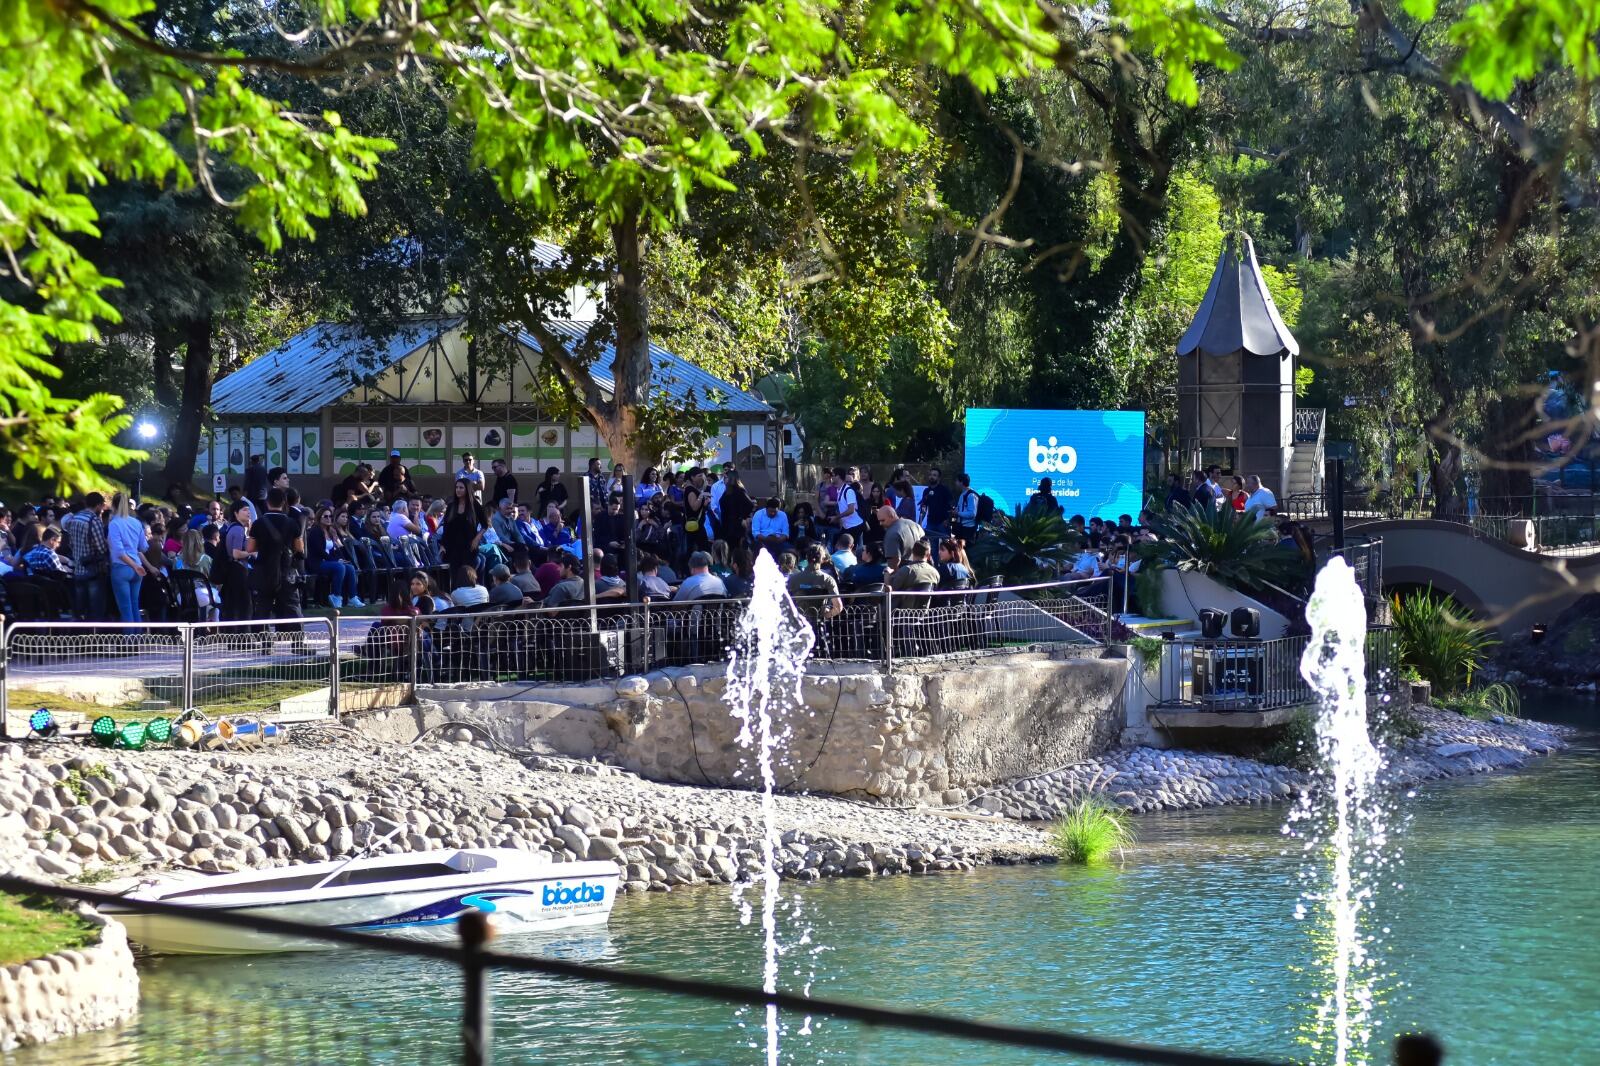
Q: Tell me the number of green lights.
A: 3